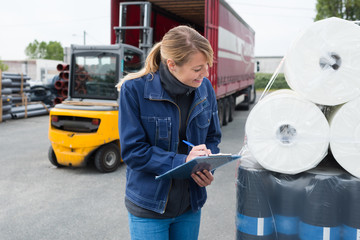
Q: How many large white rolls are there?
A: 3